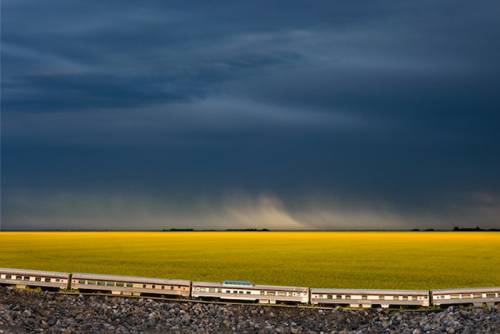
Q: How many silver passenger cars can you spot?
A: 5